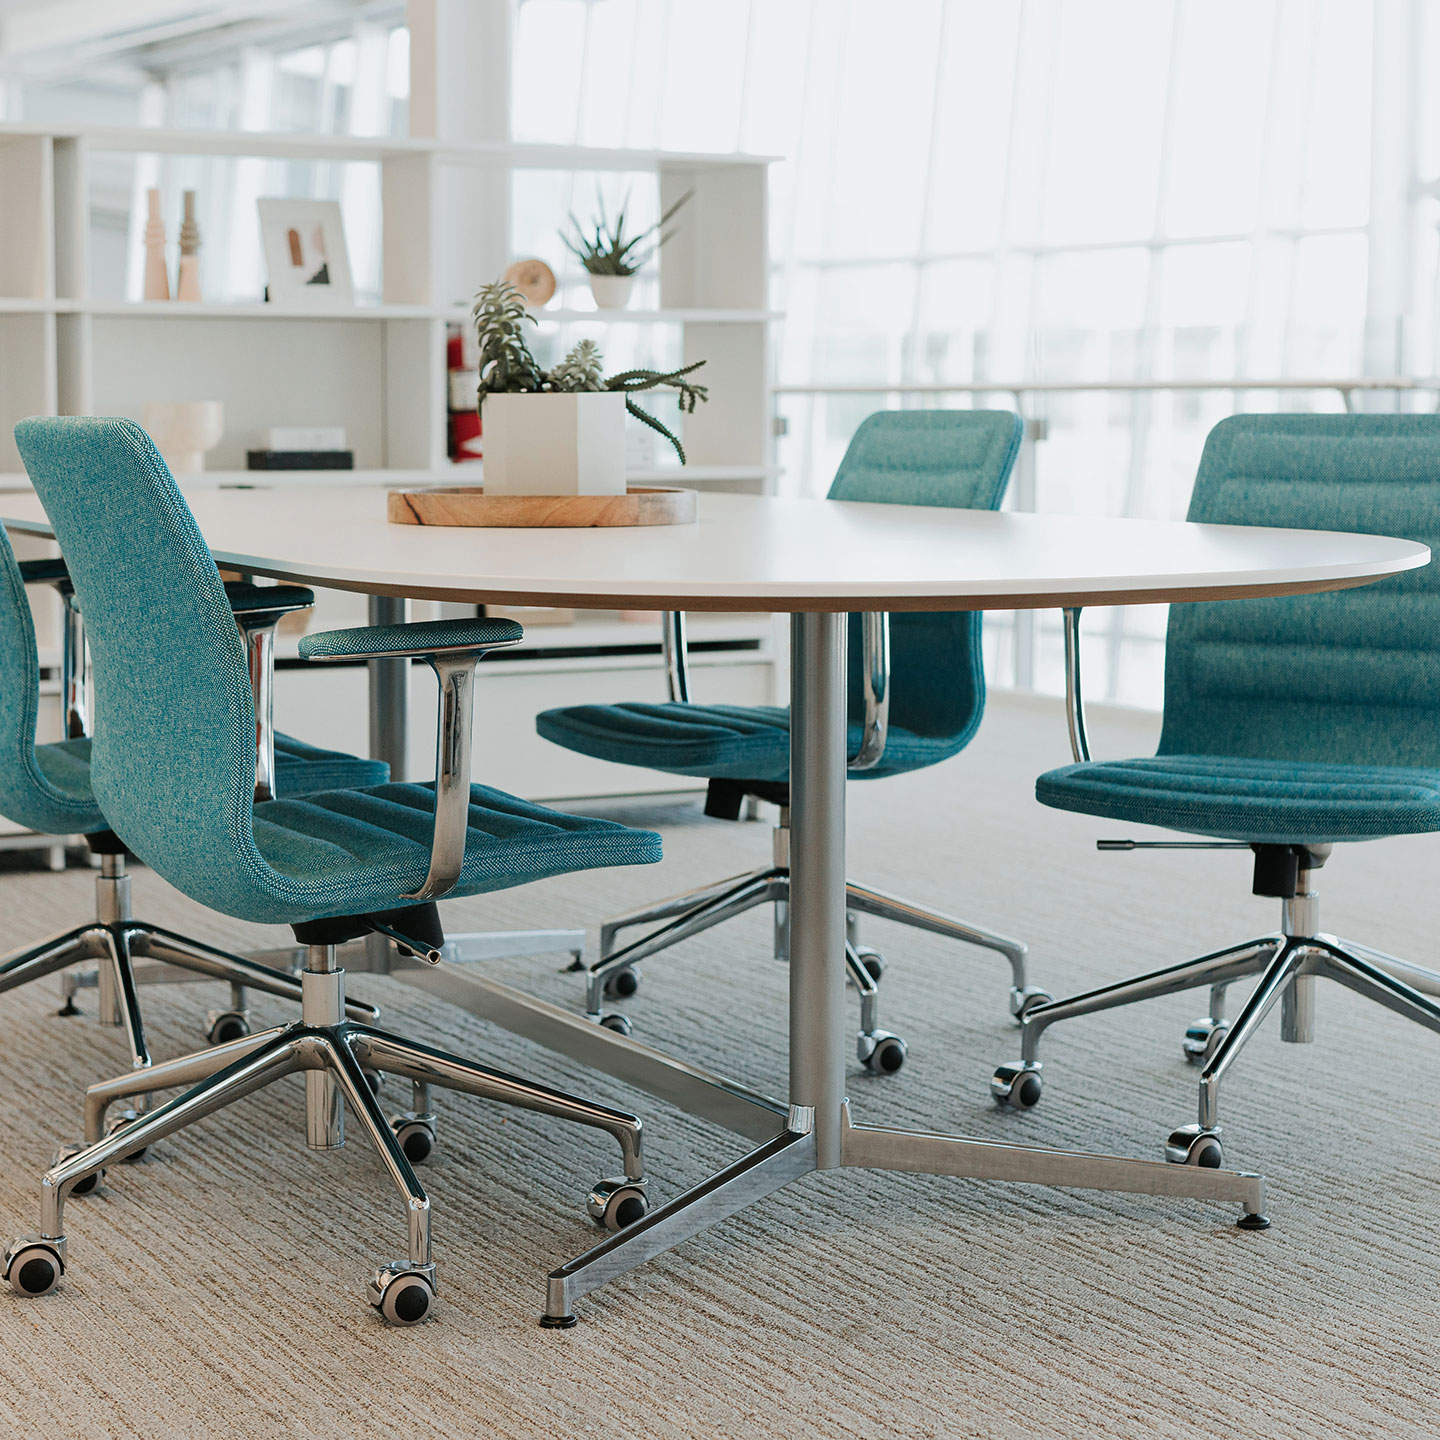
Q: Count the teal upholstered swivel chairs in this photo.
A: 4